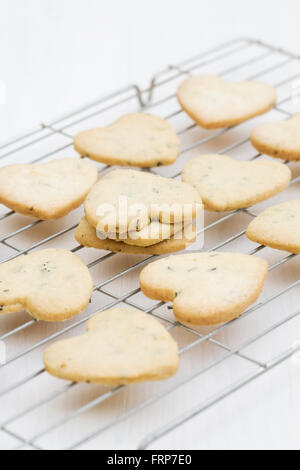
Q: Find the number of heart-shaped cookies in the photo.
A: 12